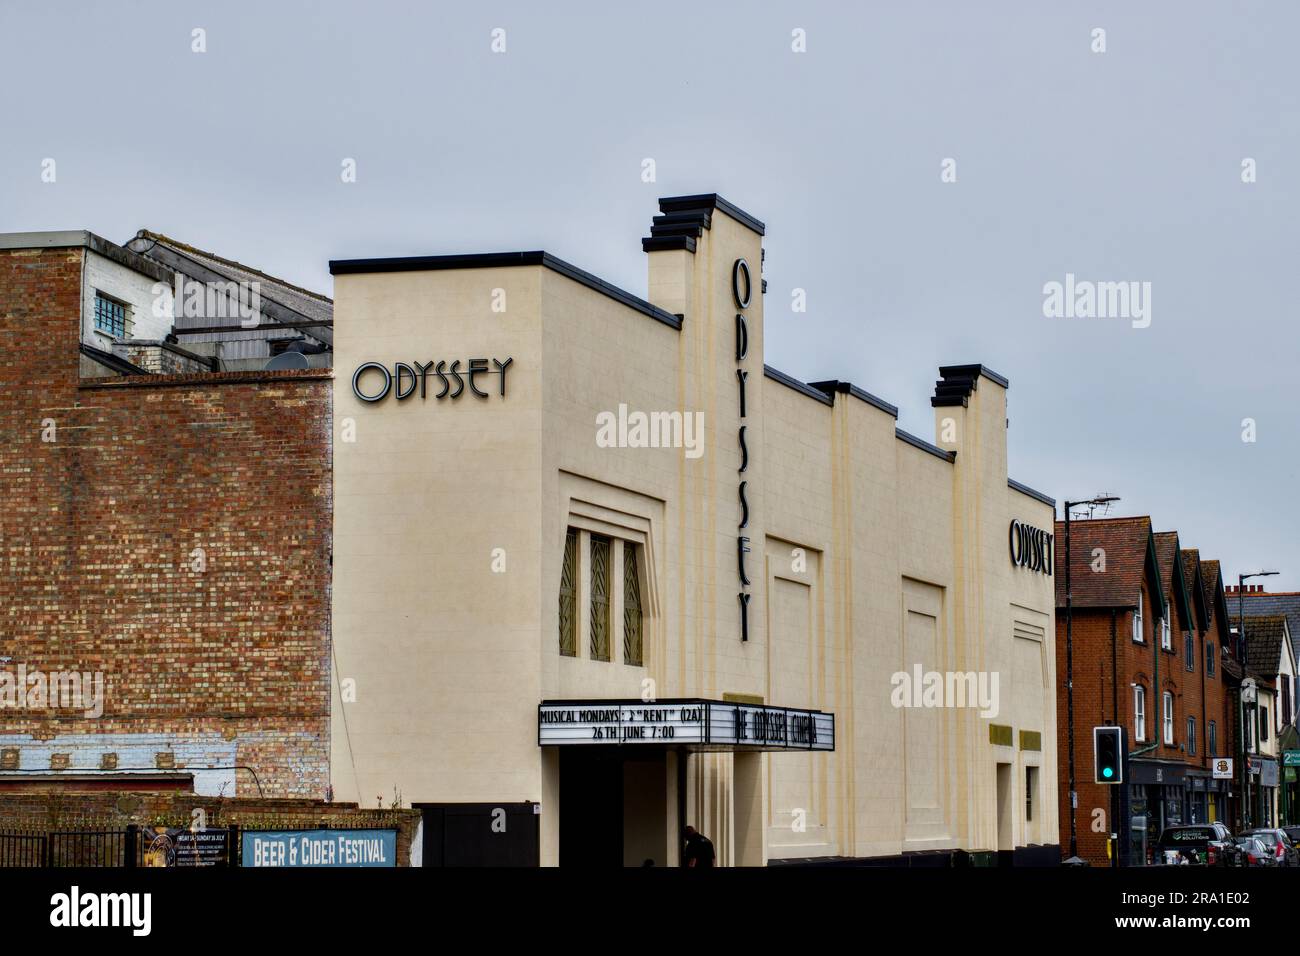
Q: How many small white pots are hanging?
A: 0